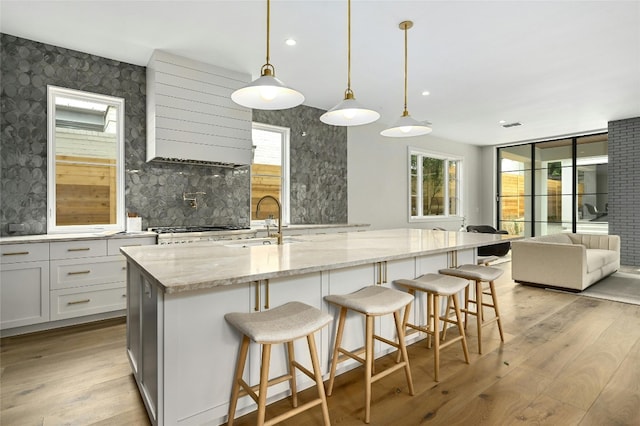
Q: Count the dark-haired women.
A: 0